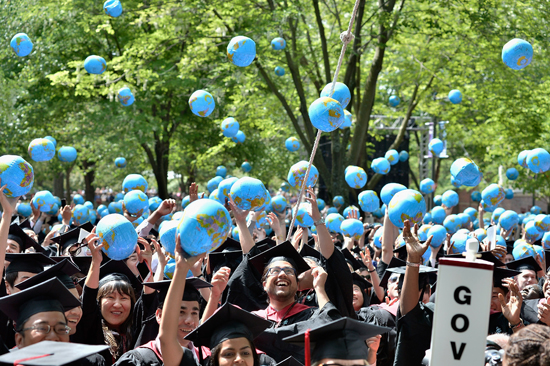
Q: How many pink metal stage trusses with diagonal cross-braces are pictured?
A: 0